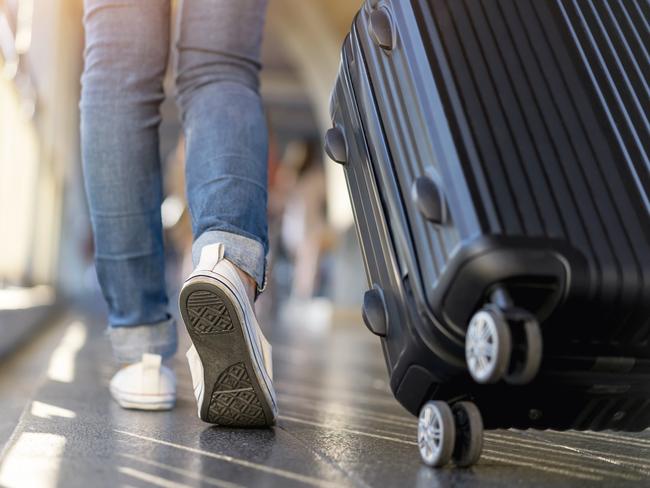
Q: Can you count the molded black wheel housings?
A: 2